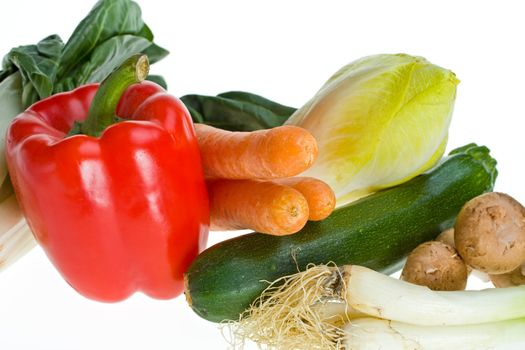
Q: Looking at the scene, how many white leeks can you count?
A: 2